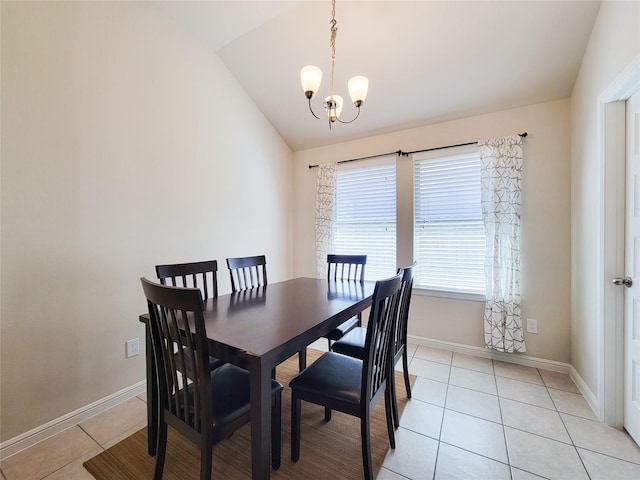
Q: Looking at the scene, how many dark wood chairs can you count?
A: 6